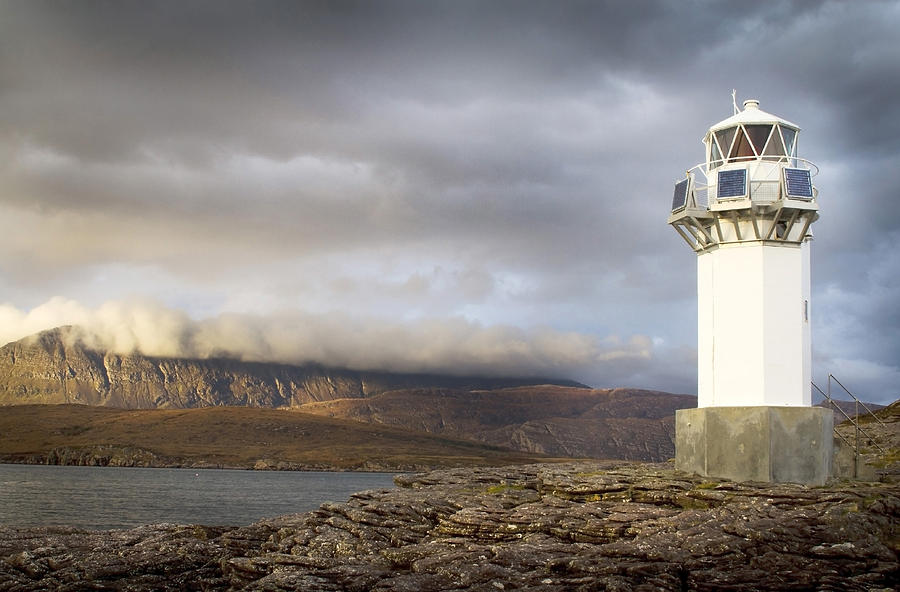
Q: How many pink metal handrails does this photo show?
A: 0